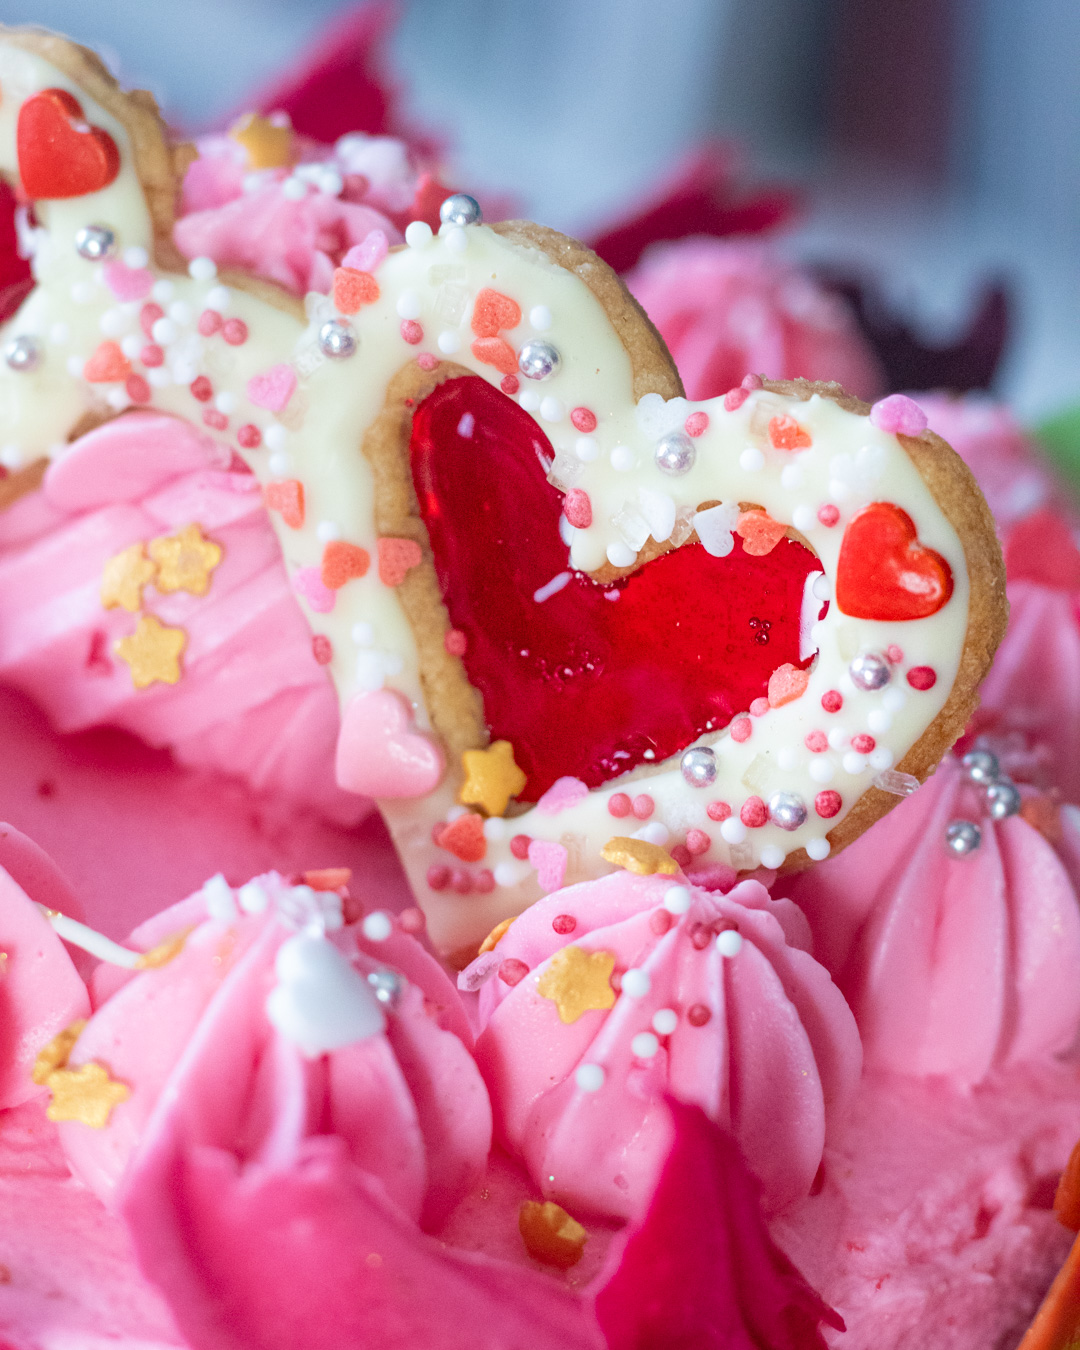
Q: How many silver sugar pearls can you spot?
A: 13